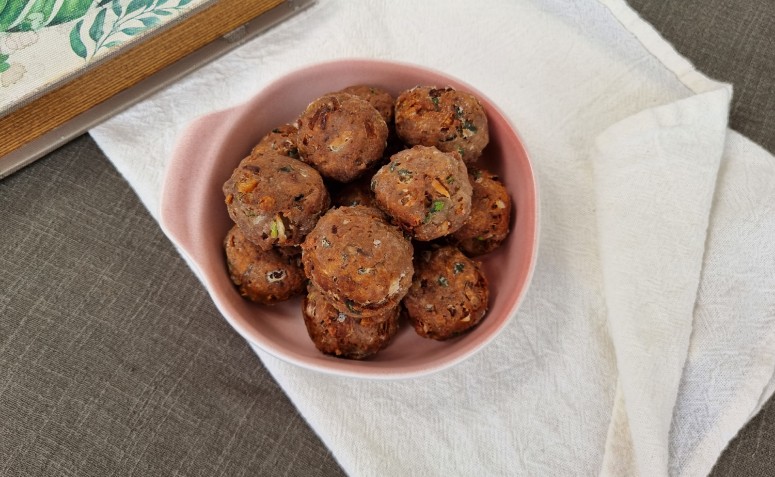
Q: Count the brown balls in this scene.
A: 12